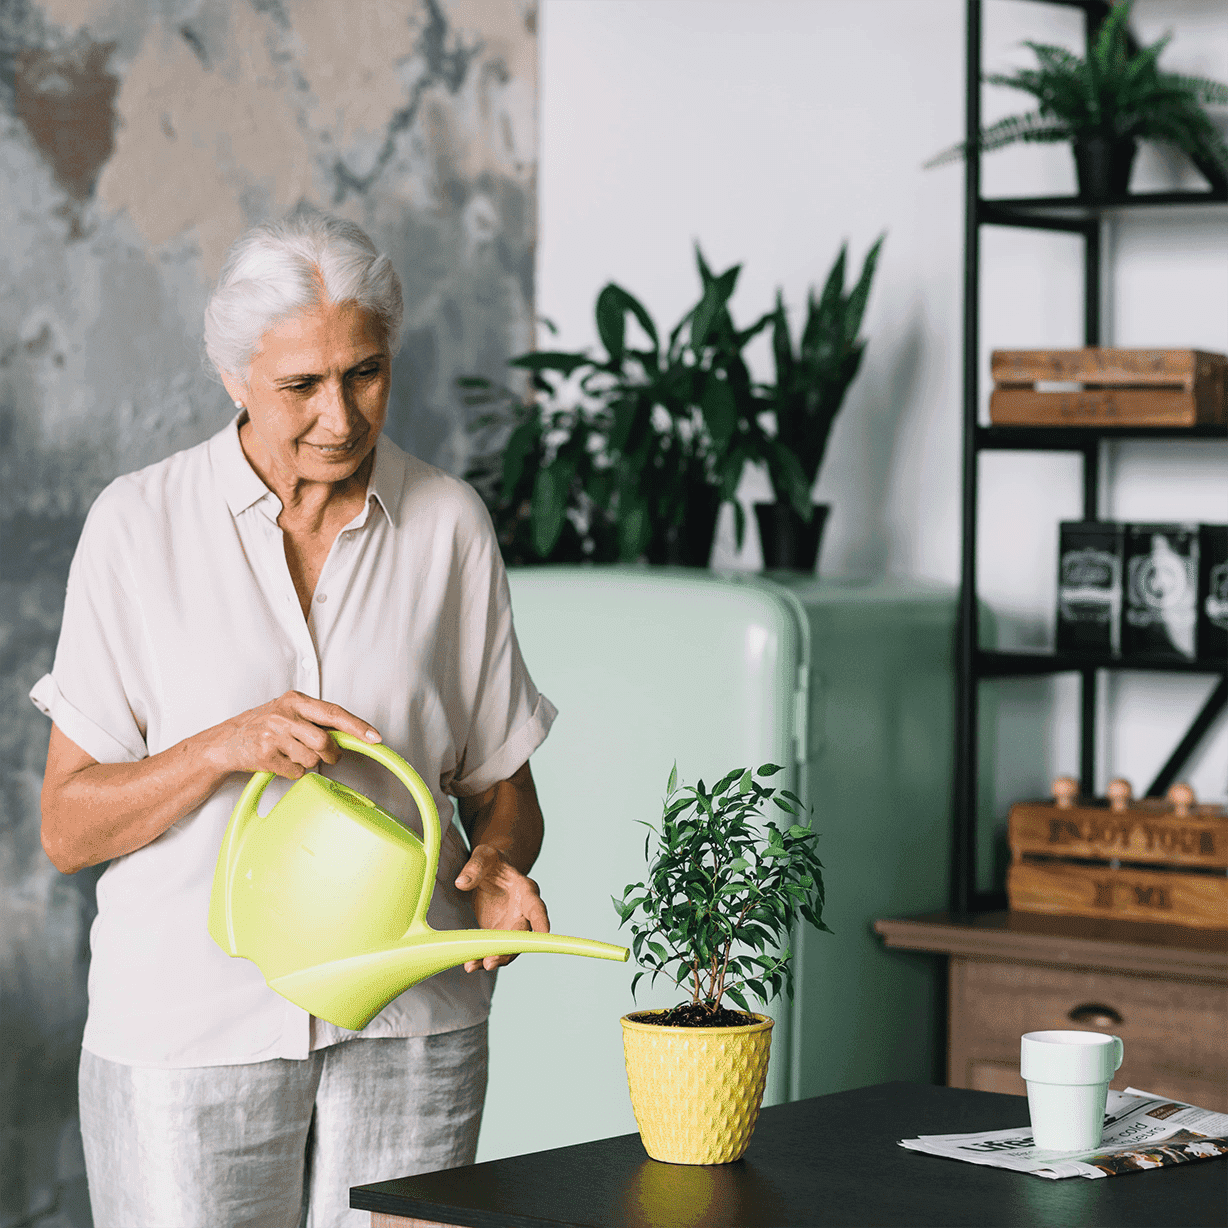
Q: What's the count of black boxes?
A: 3